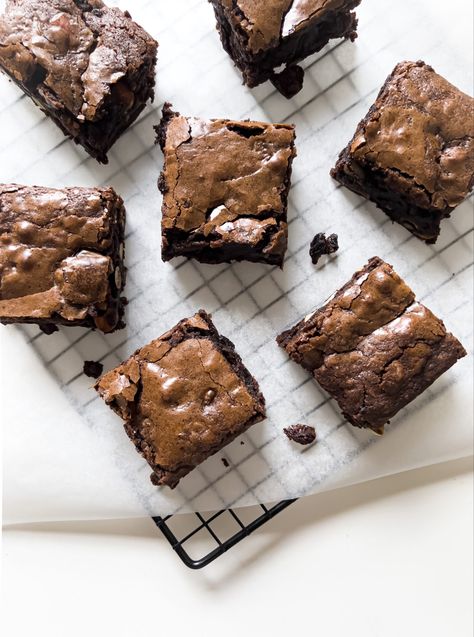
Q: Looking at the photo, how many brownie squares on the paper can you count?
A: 7